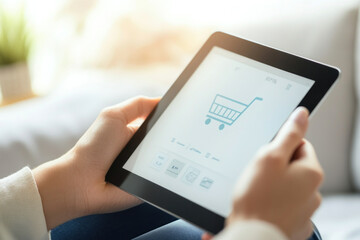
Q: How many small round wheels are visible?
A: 2